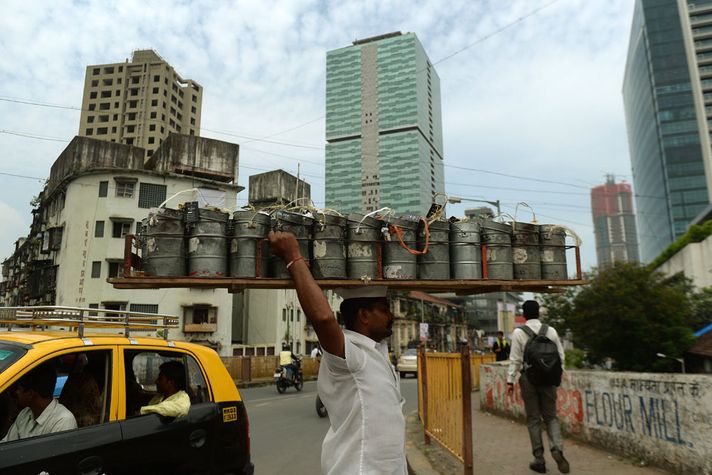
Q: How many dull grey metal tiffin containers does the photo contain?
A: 12